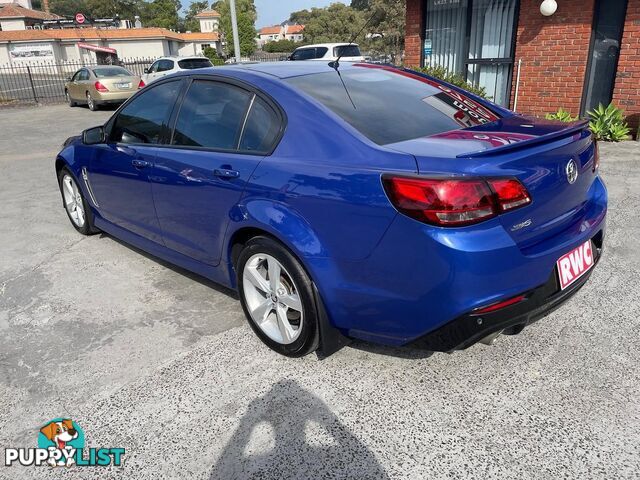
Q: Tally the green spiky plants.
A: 2